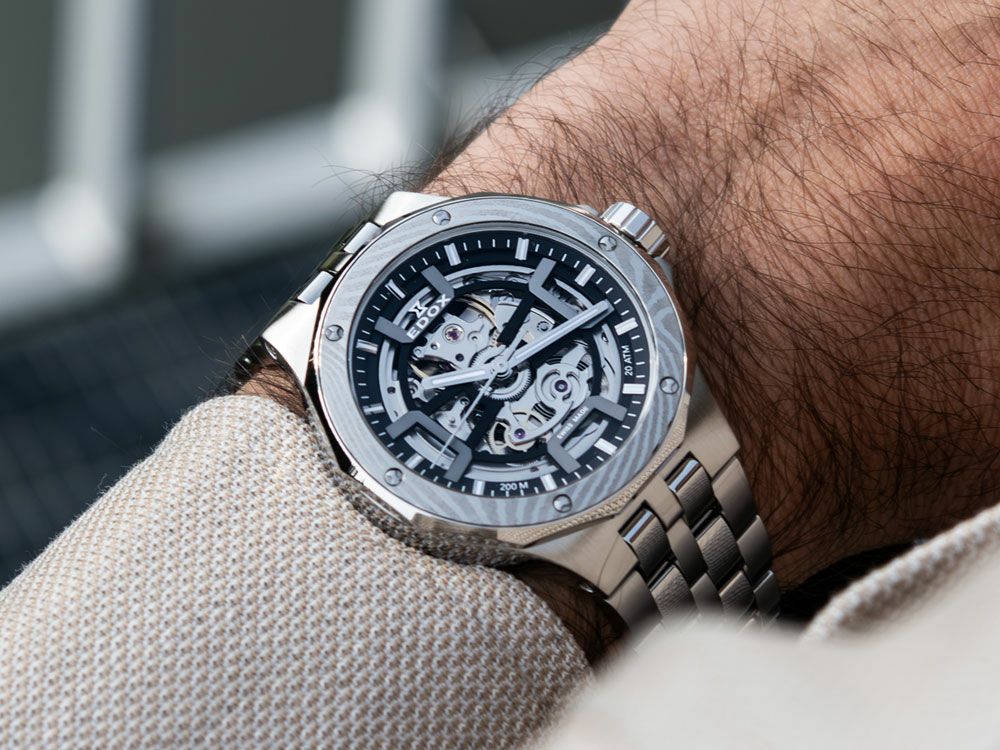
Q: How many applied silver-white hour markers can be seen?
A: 12